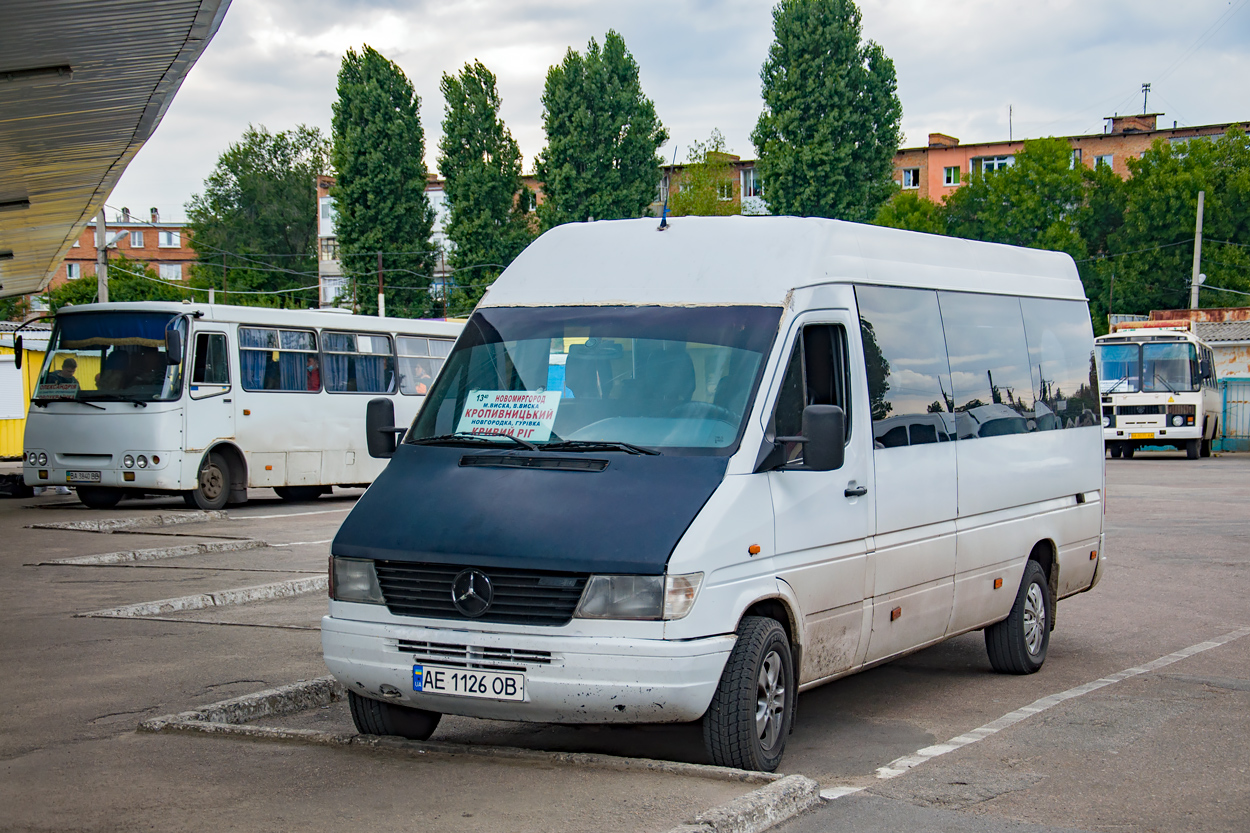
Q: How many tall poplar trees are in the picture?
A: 4